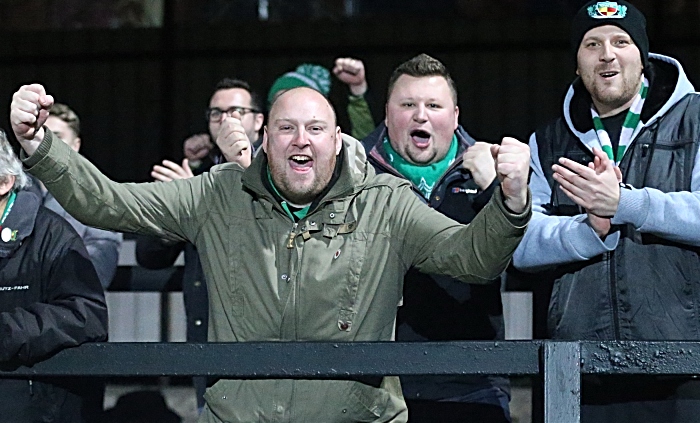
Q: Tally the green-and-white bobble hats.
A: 1